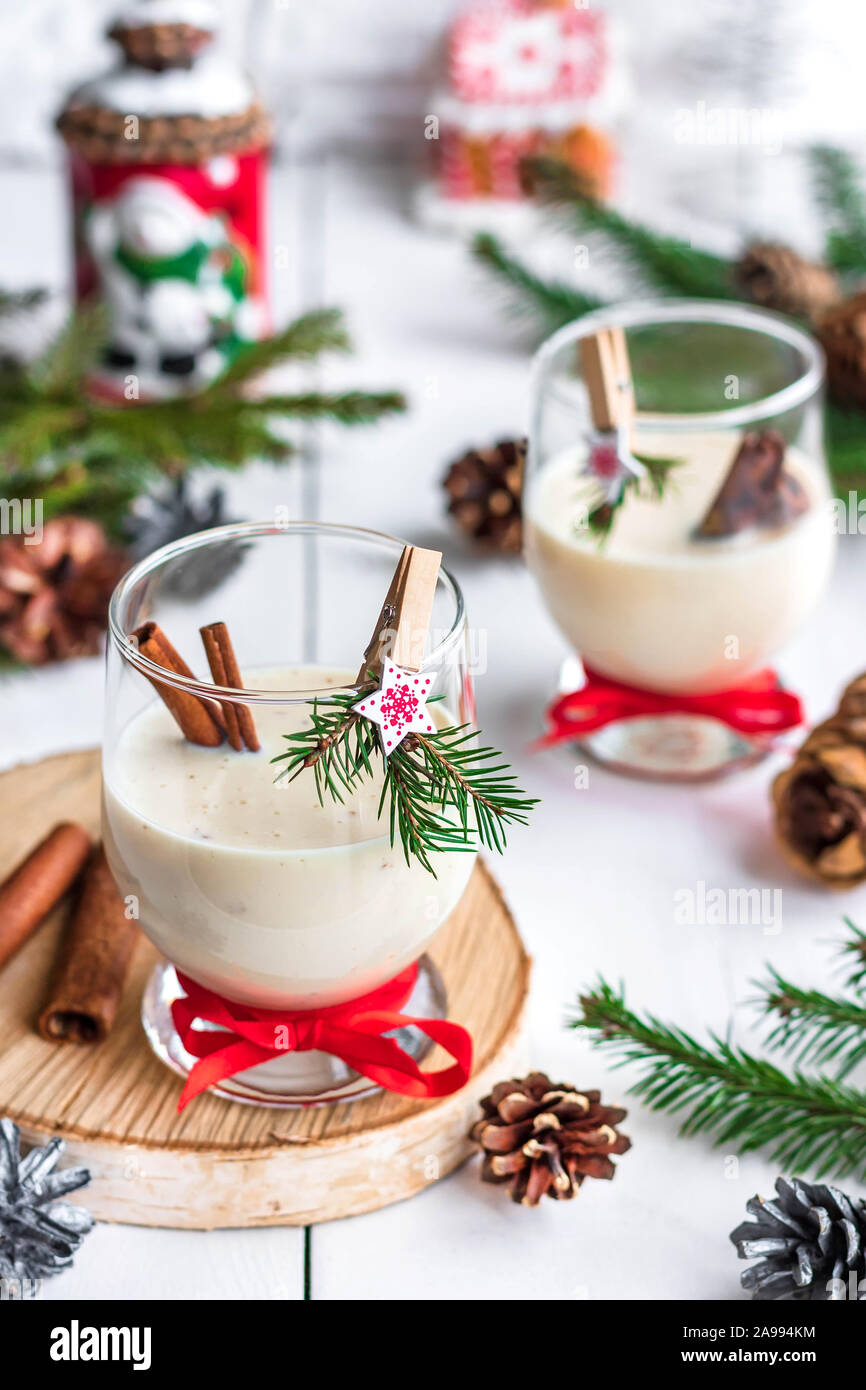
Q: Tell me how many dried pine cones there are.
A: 9